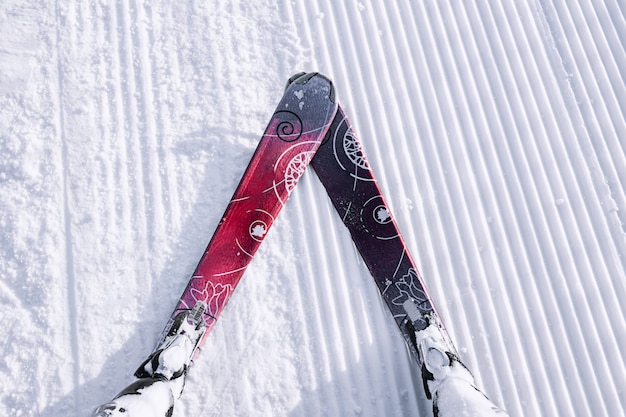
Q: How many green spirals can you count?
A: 0